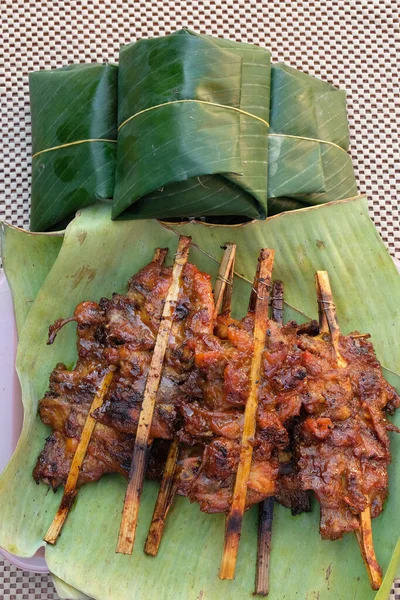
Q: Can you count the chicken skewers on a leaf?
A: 6